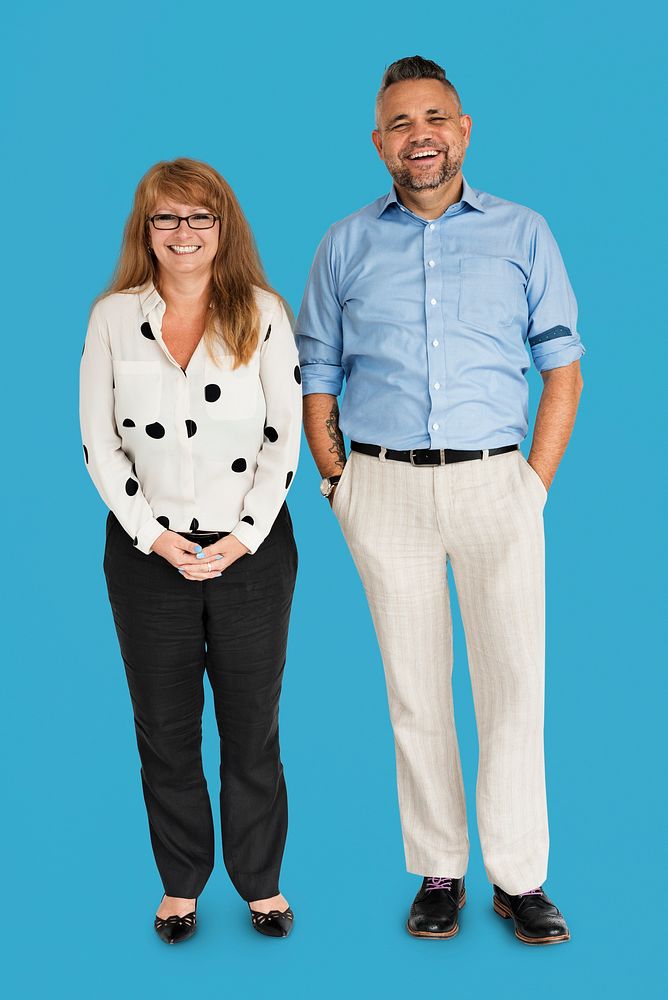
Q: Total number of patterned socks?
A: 0